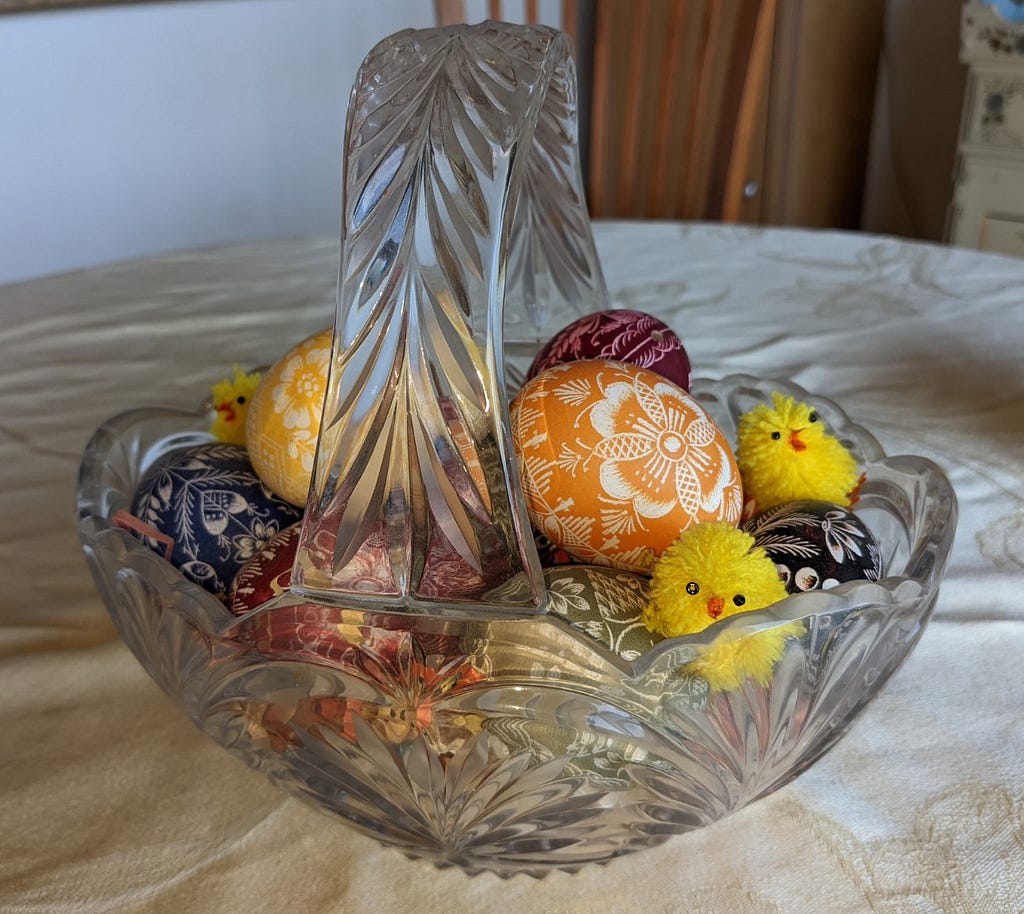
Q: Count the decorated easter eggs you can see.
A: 7